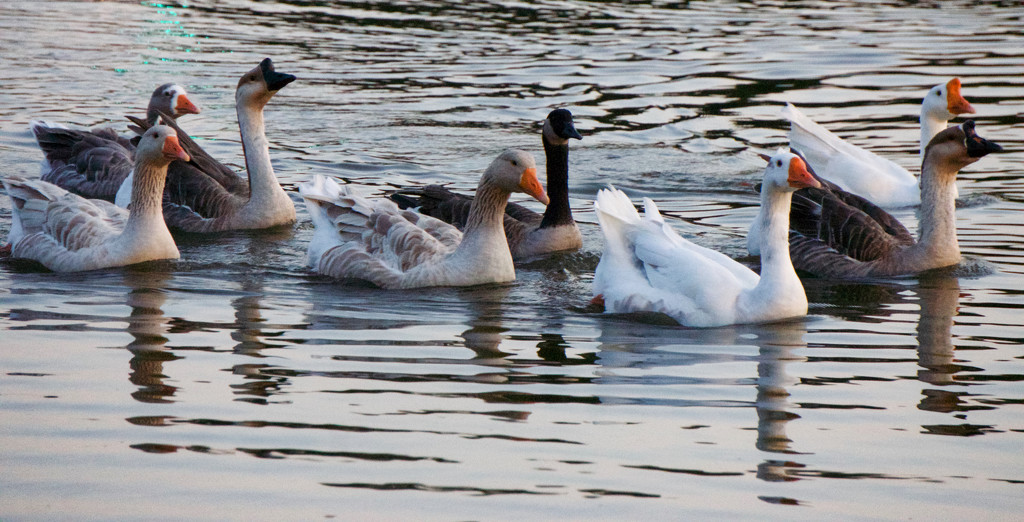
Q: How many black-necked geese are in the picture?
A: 1